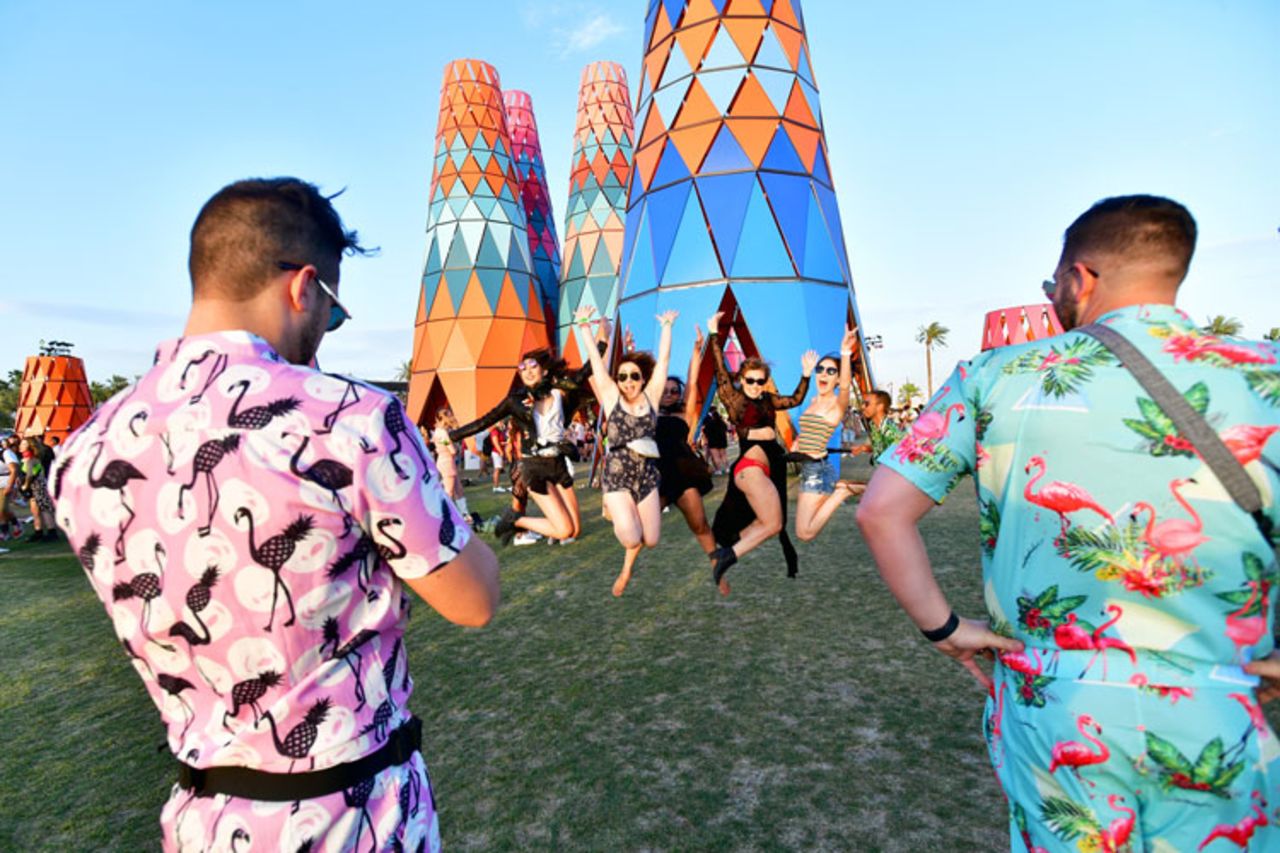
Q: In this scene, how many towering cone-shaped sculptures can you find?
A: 4